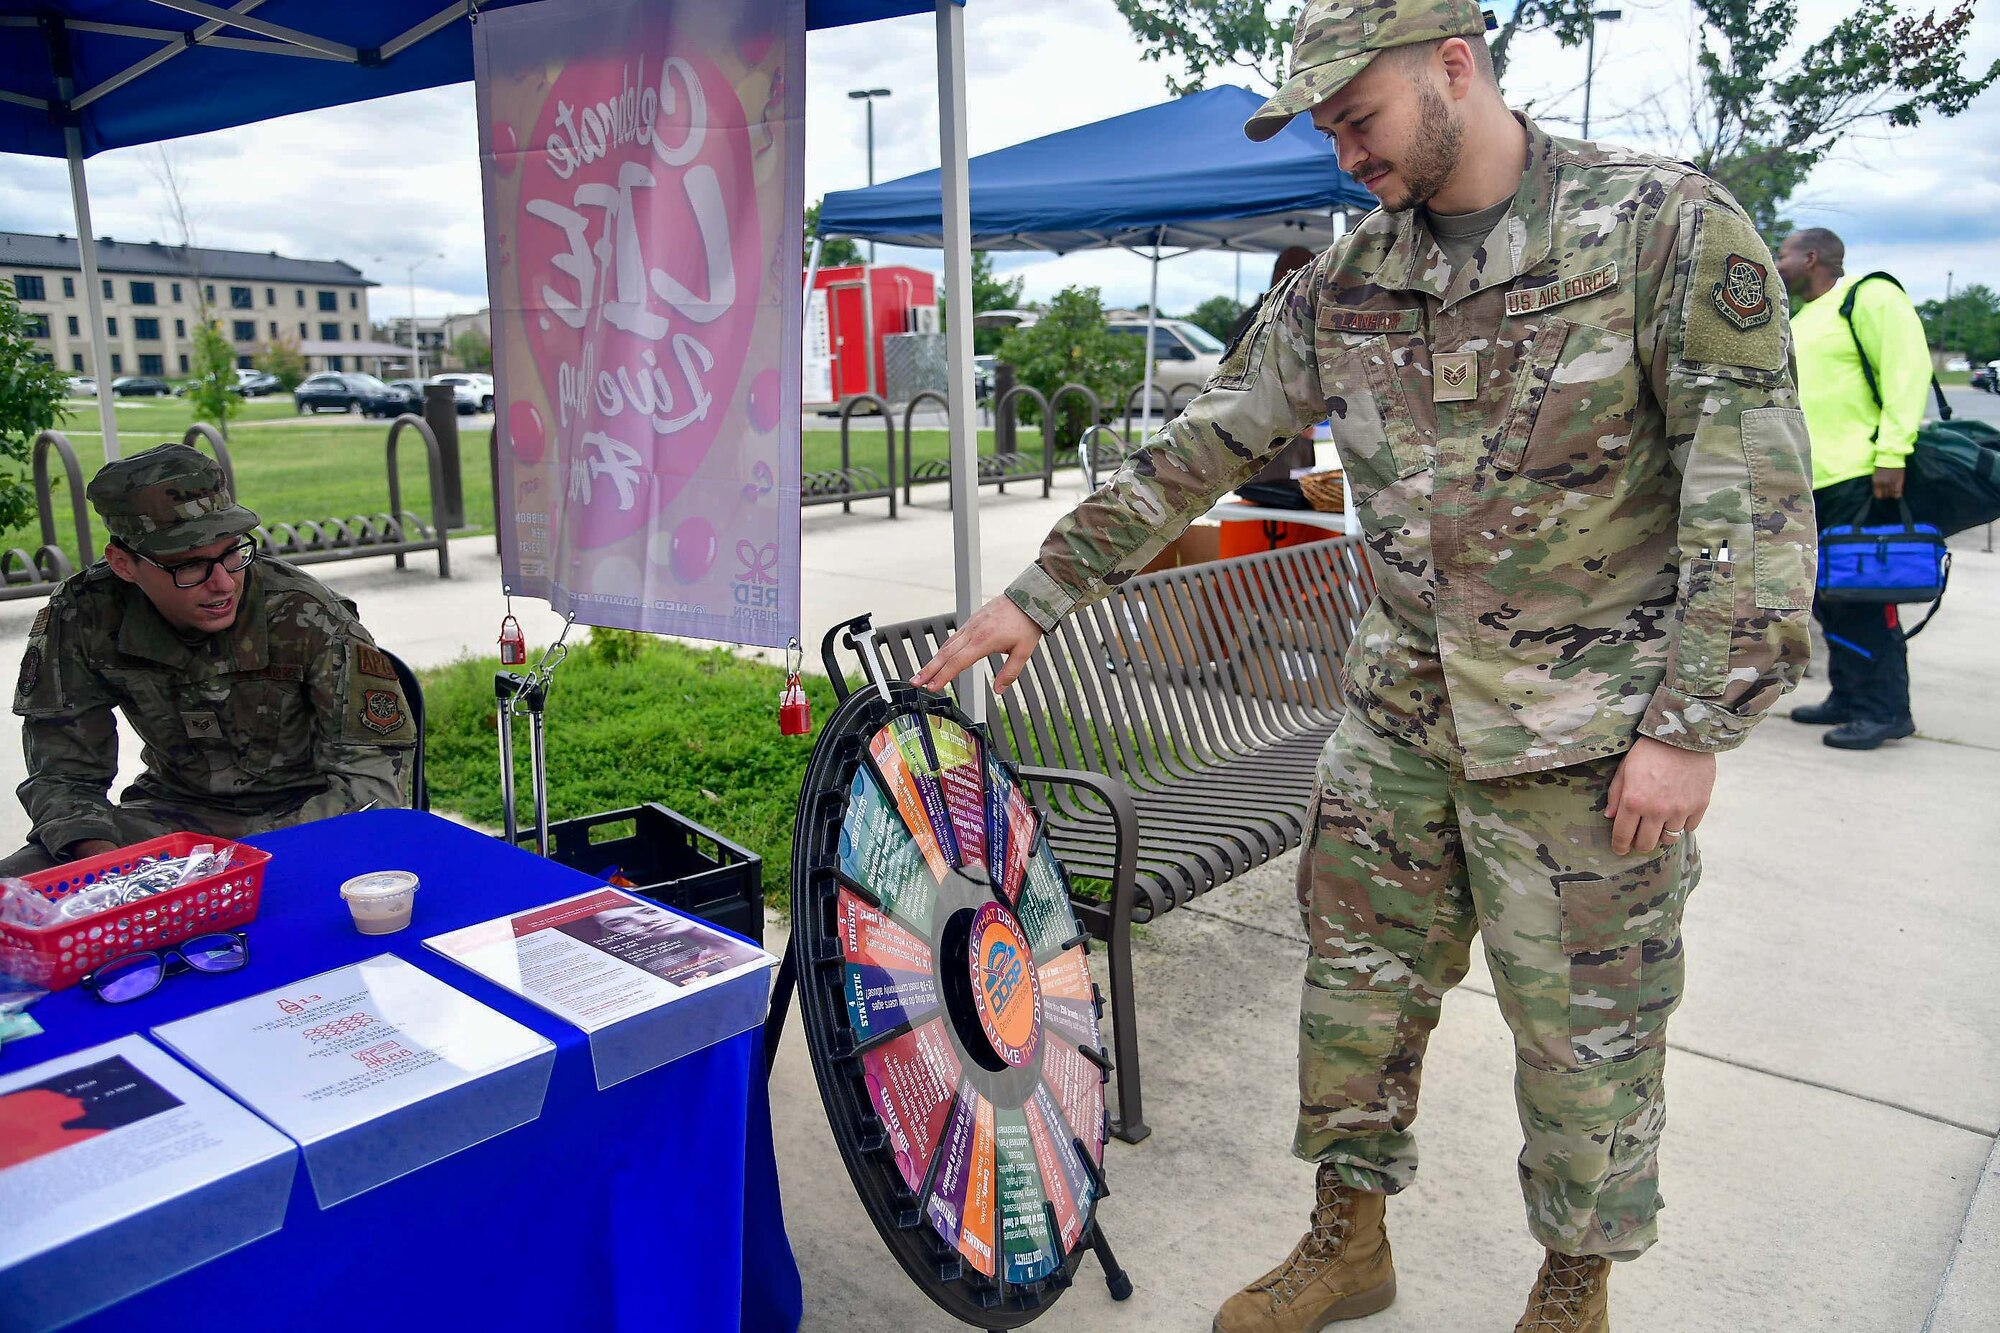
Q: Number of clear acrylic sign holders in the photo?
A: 3